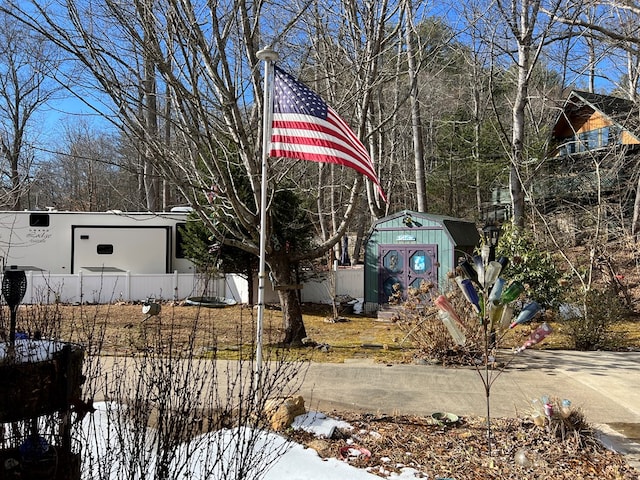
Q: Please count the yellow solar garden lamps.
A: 0